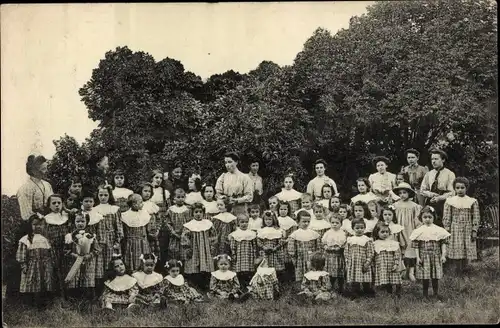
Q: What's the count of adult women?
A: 7